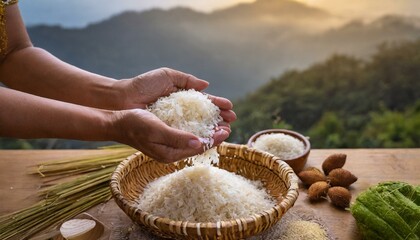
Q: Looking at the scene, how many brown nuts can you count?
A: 5